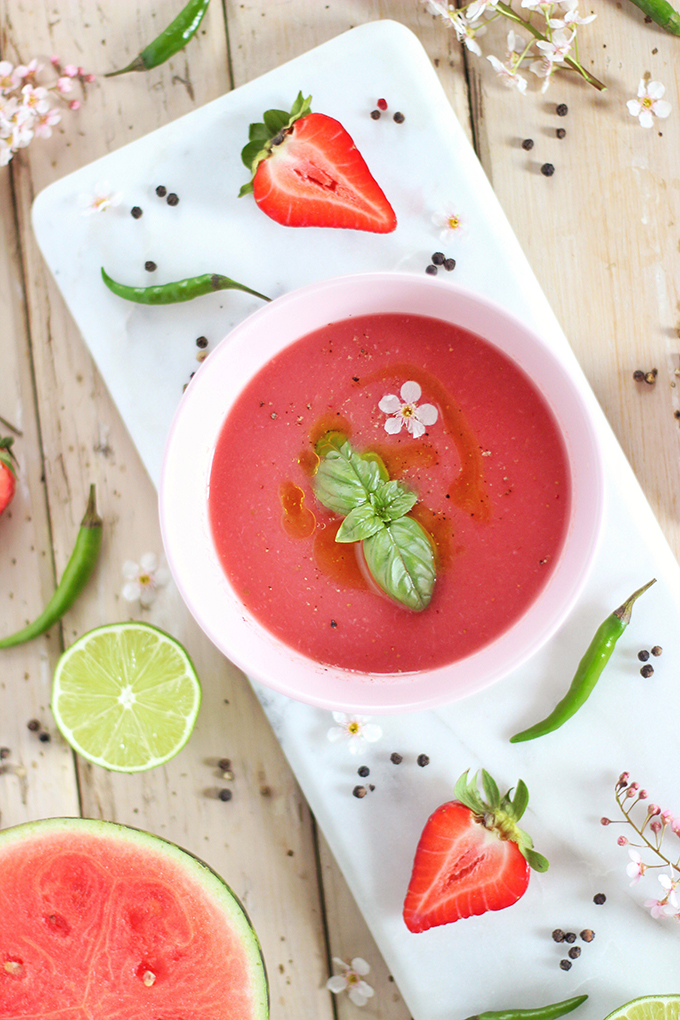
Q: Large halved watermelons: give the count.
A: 1